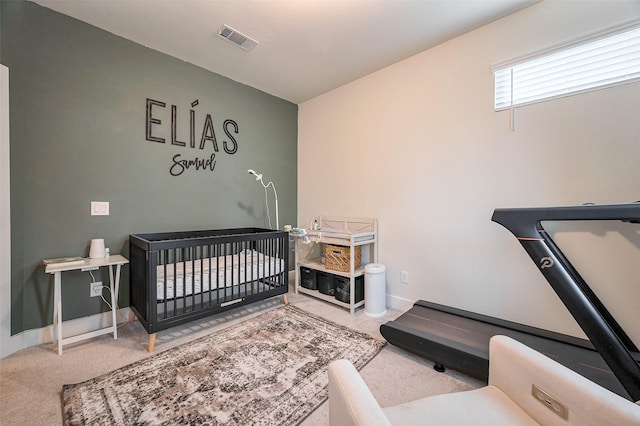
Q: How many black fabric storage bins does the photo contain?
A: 3